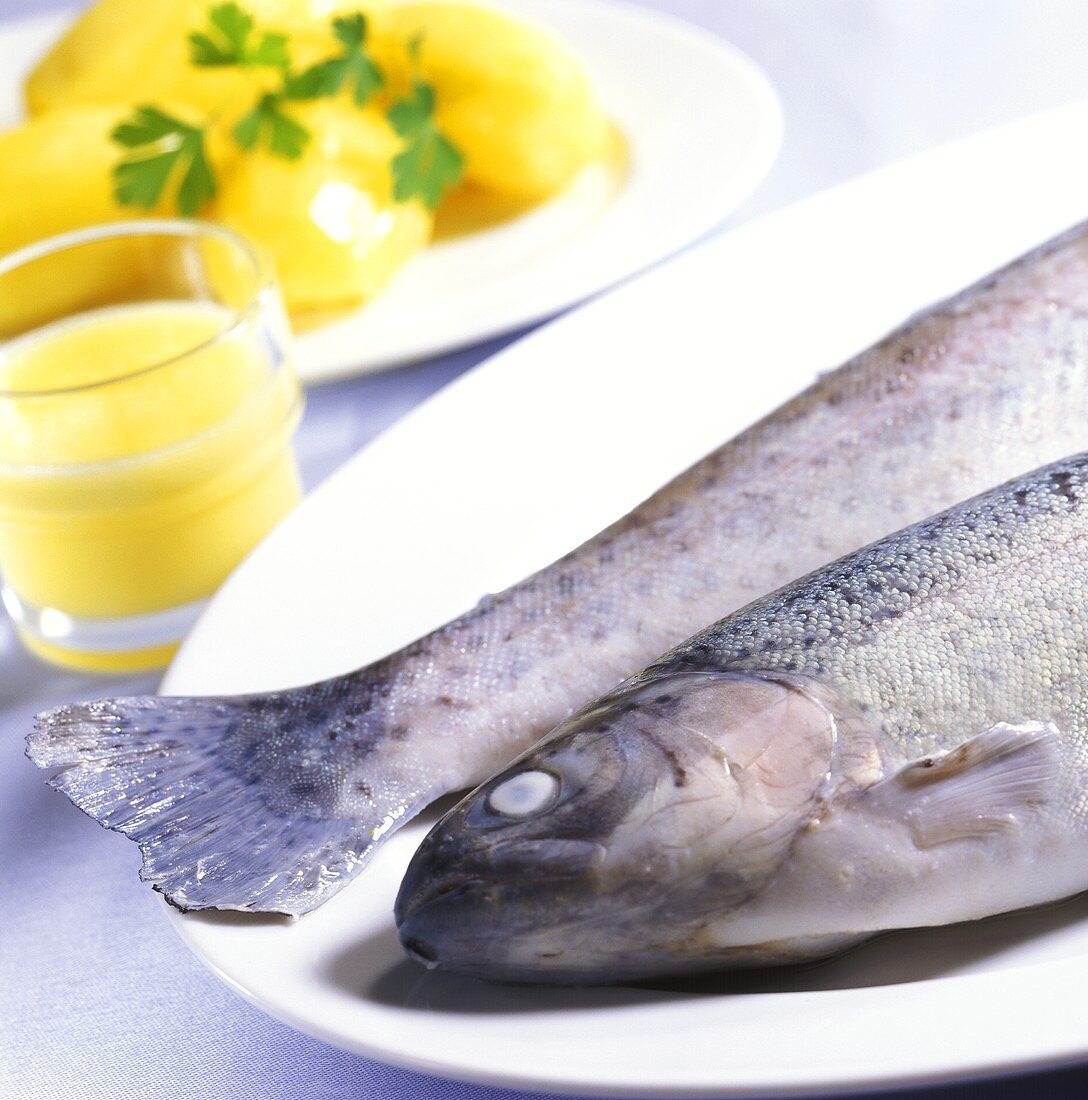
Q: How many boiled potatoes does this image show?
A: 4